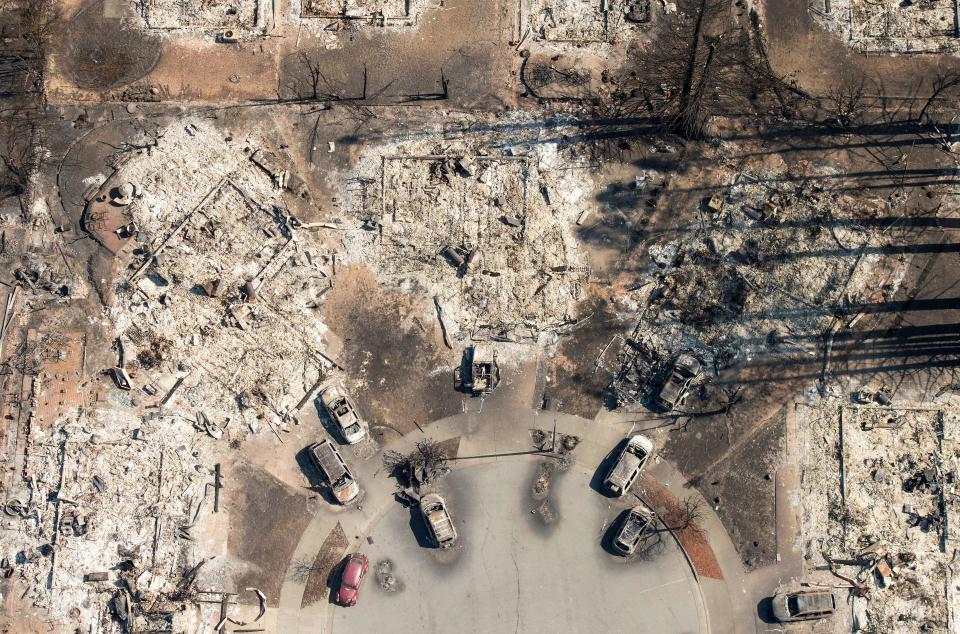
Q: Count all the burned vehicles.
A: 8